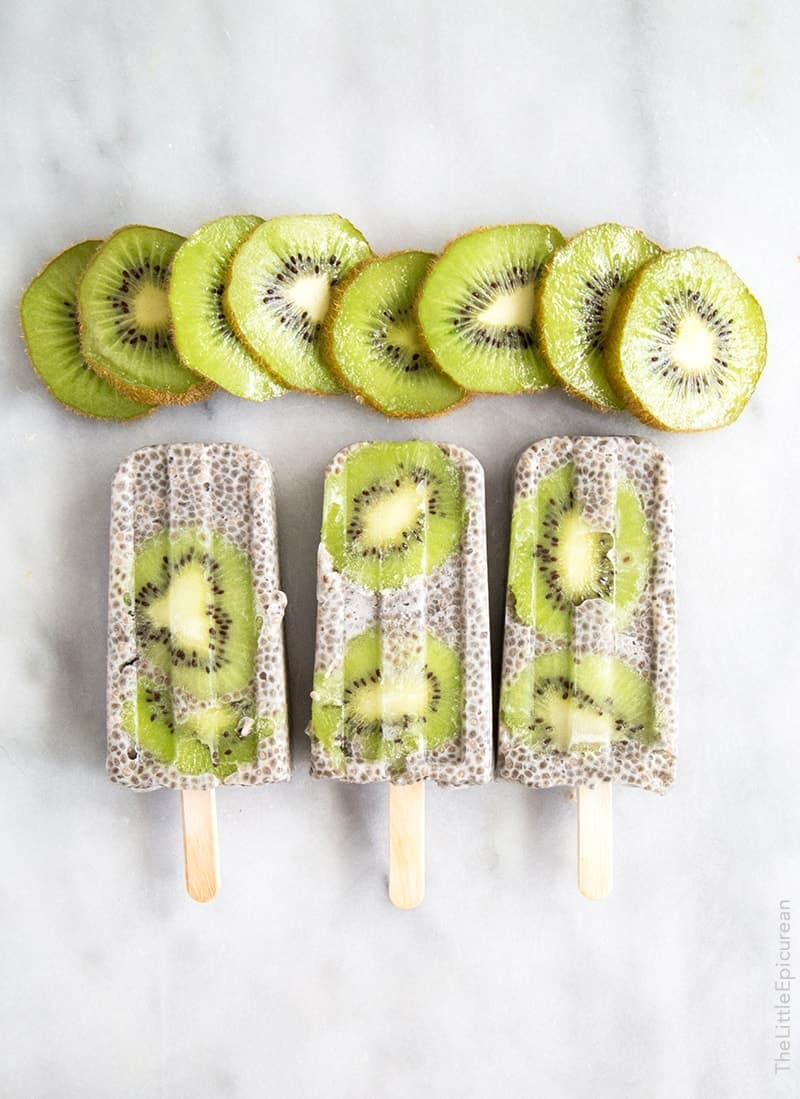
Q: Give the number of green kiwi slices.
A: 14